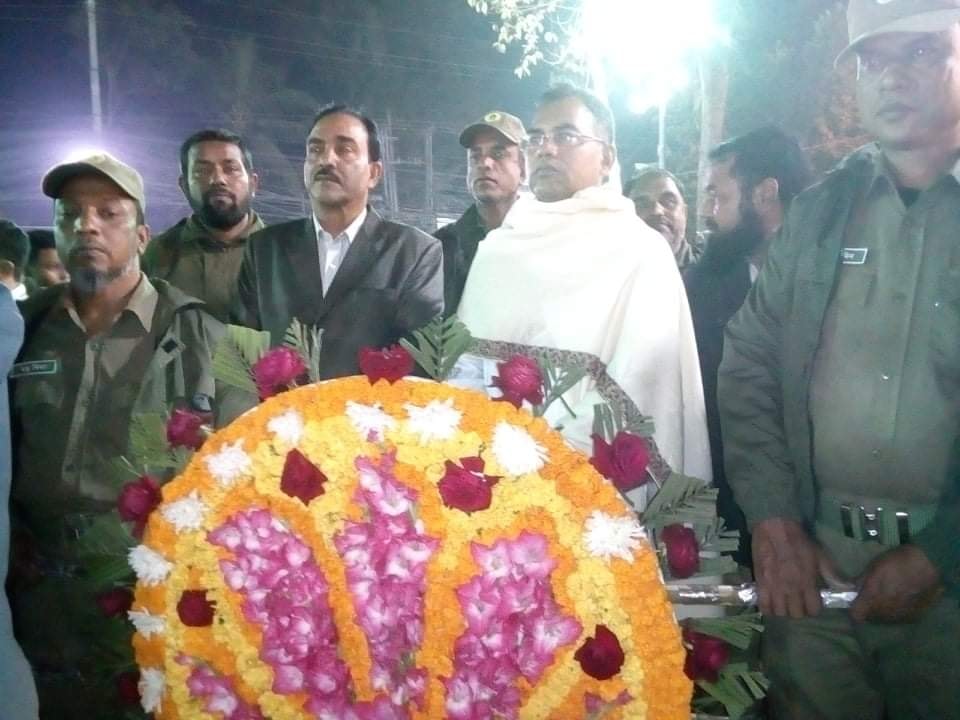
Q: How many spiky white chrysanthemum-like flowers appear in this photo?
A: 10